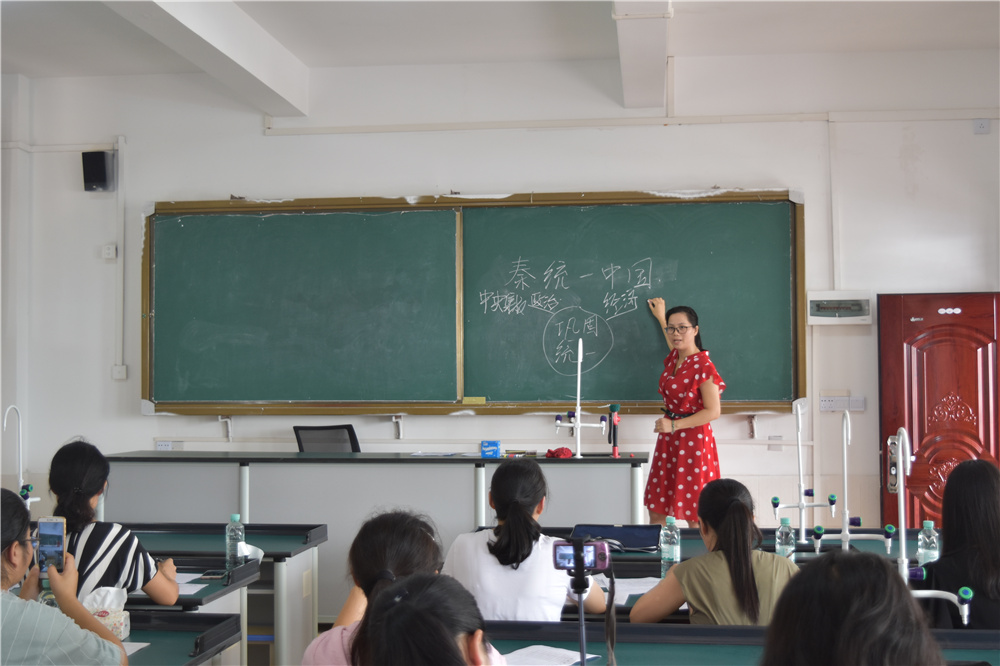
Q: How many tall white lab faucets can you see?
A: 5